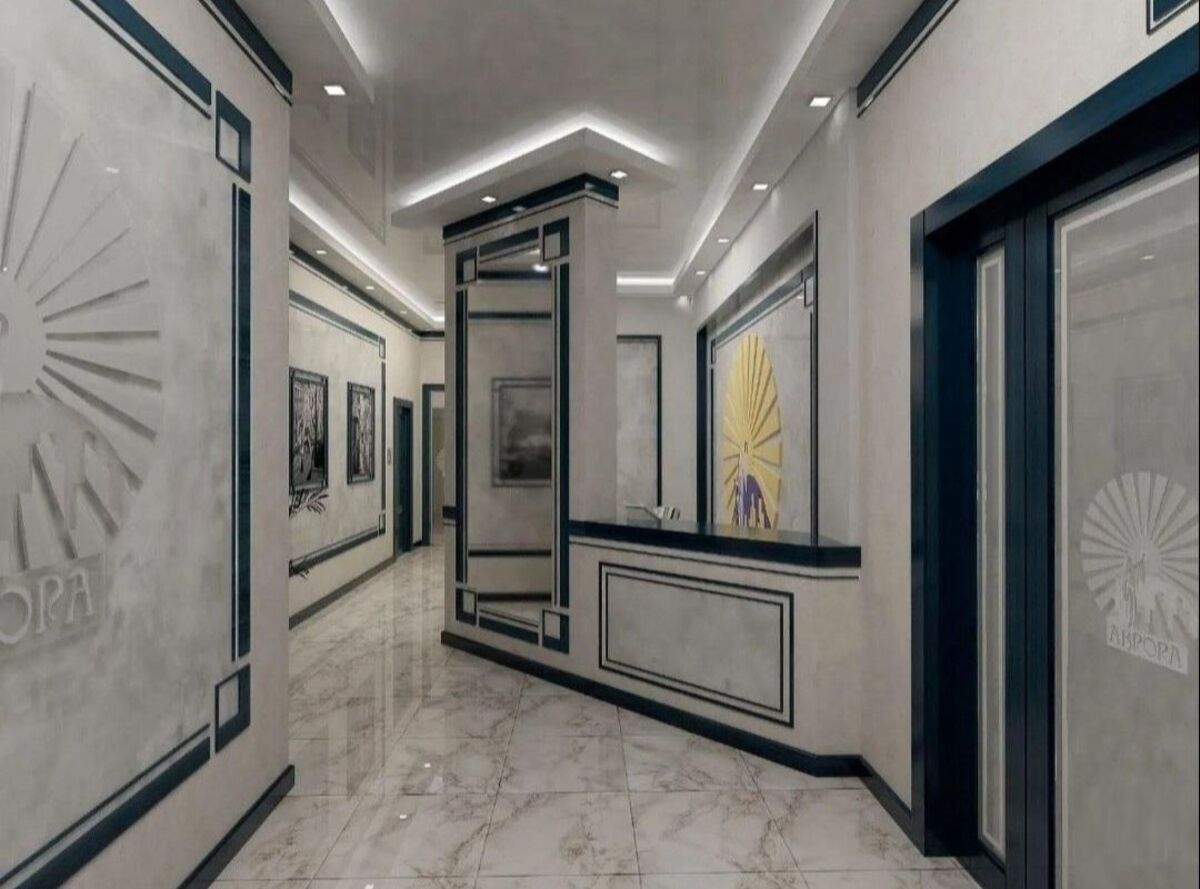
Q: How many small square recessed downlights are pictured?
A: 10